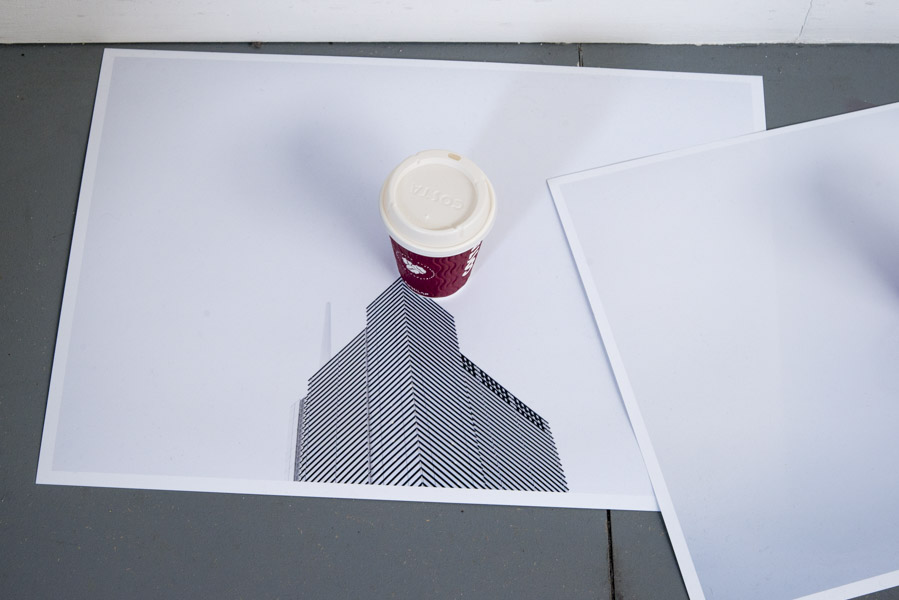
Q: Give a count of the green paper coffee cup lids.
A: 0